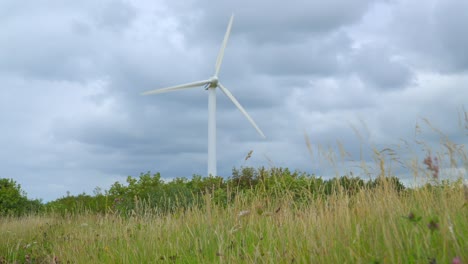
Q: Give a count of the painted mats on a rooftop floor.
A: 0